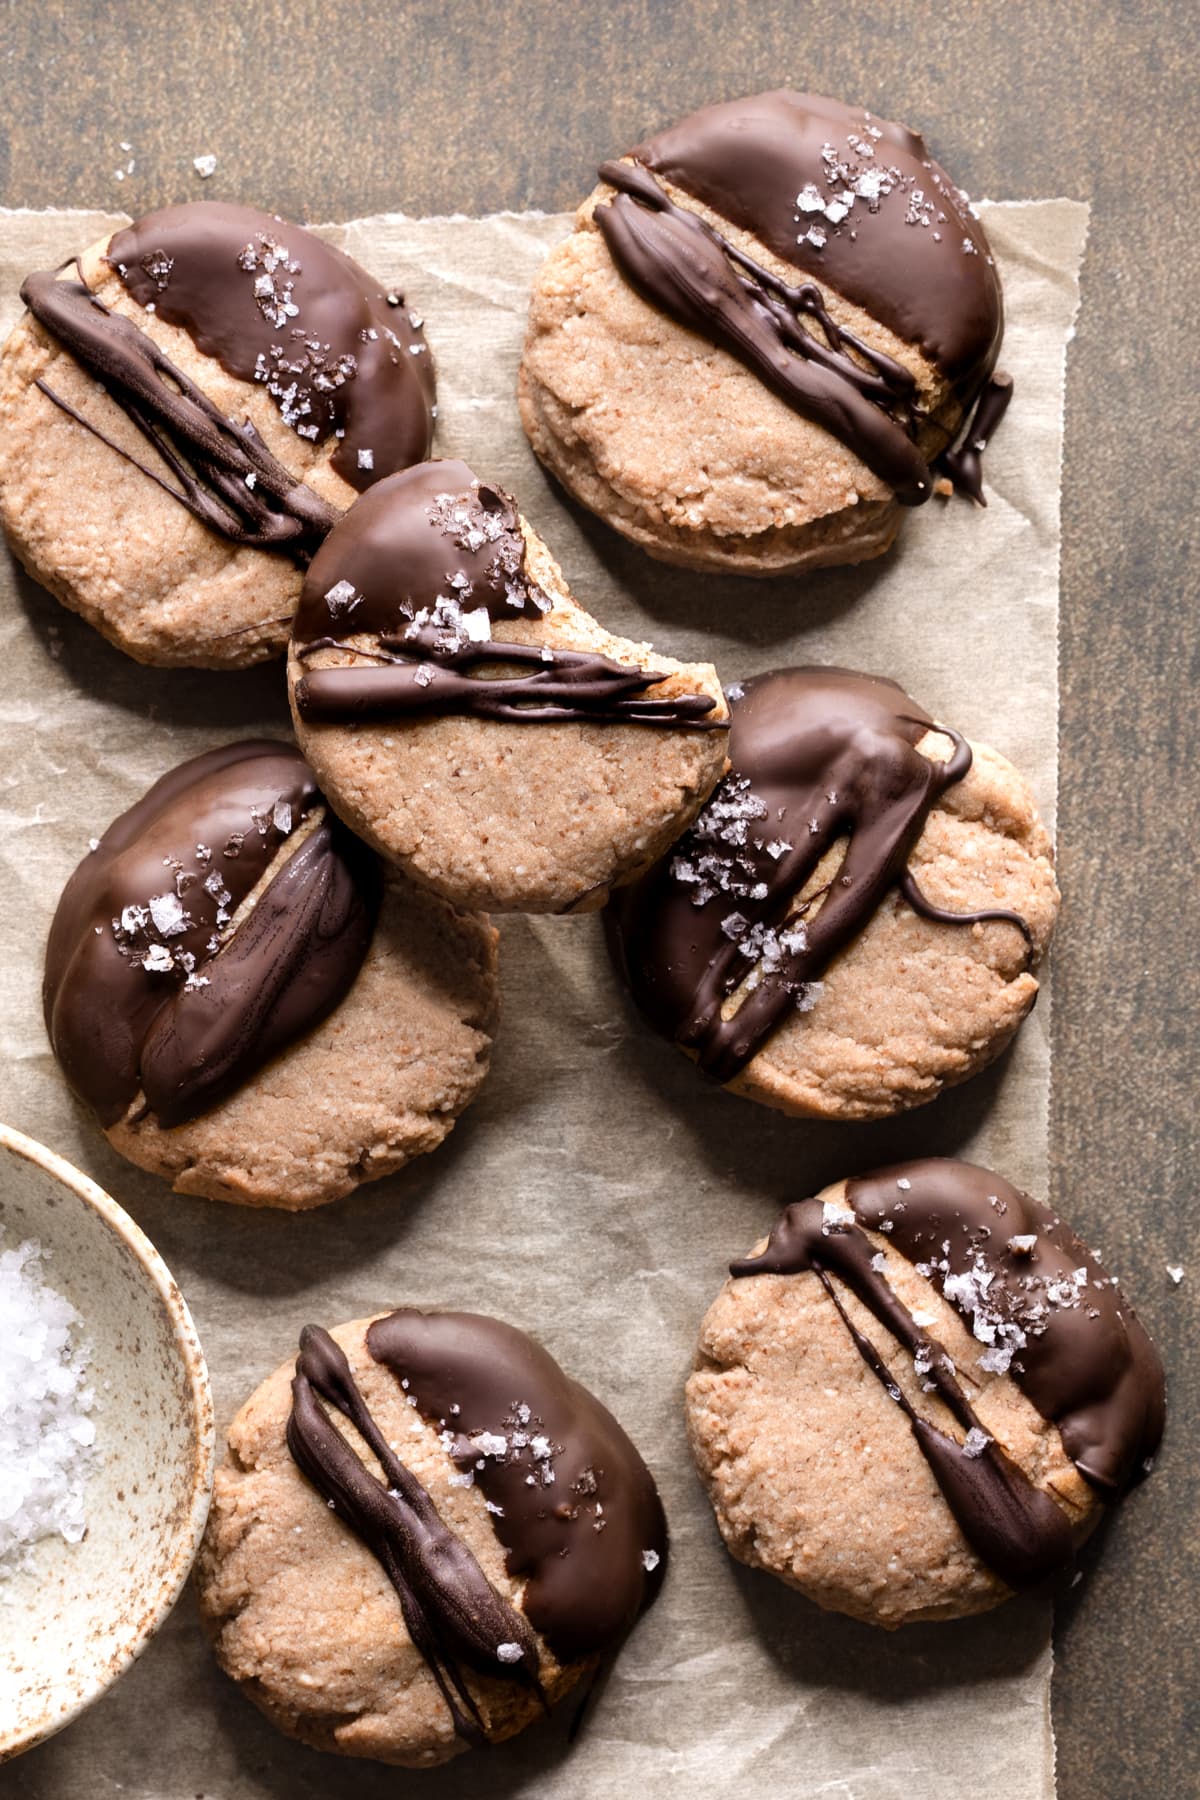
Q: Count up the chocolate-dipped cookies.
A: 7